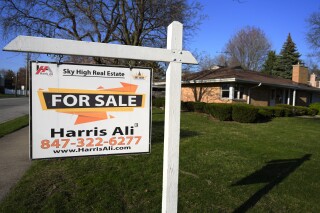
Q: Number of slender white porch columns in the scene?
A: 2